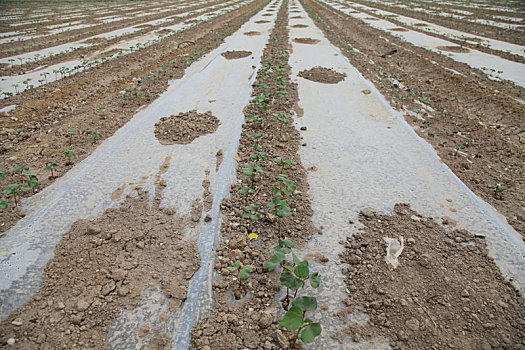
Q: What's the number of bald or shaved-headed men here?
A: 0